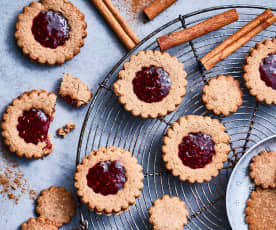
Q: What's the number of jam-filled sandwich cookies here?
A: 6